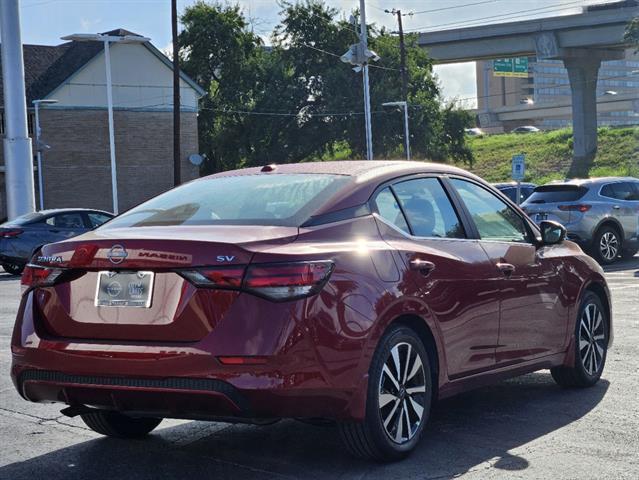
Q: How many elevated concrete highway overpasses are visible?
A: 2